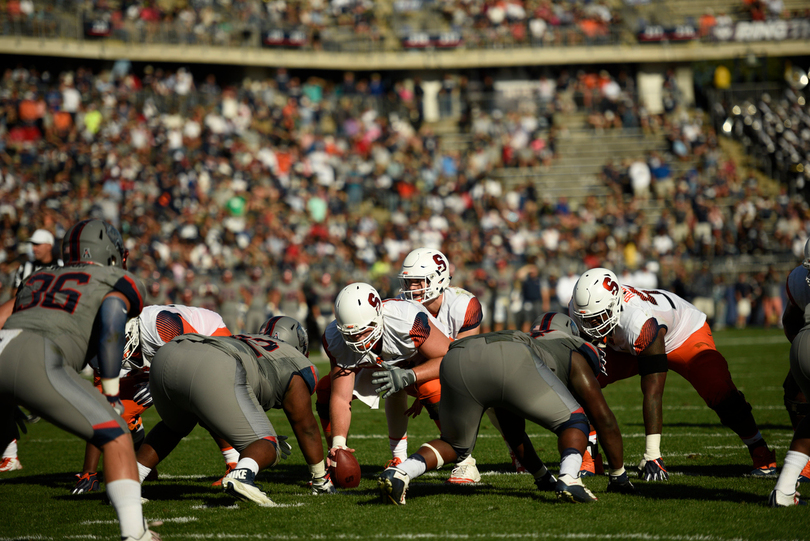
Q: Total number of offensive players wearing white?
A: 4